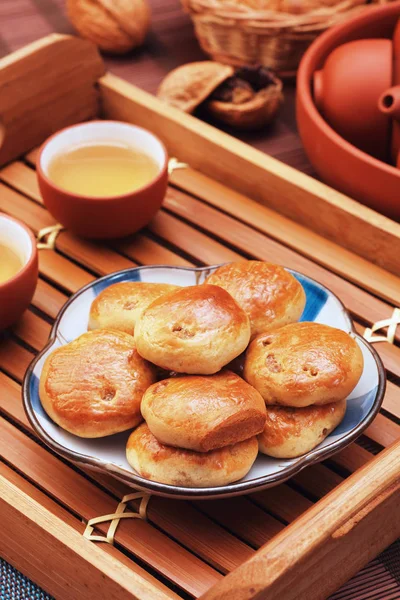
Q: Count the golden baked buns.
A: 8